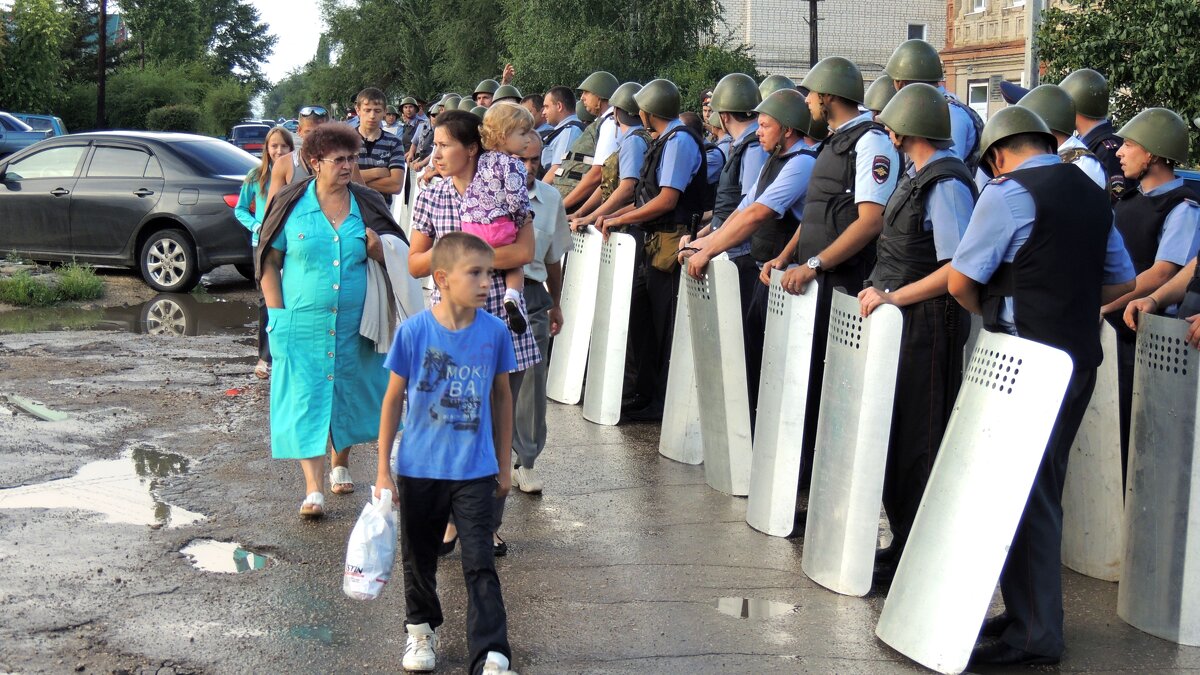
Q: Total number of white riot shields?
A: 9